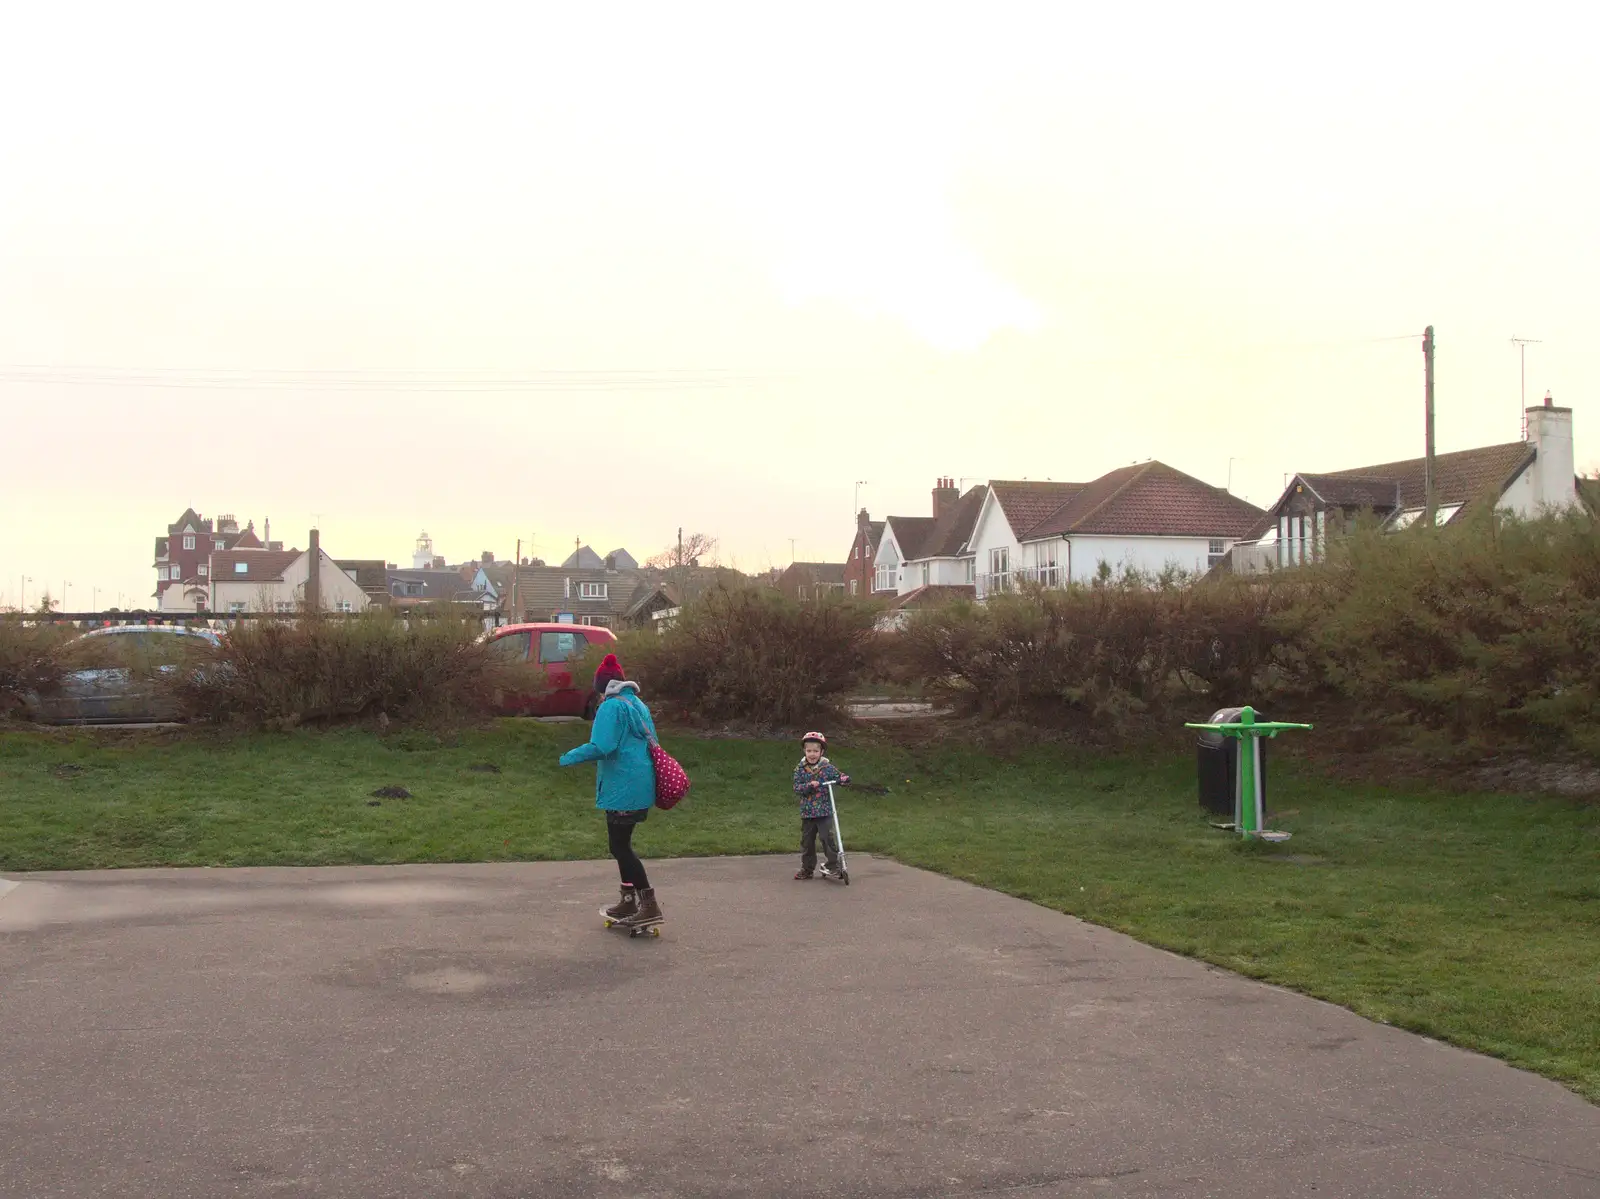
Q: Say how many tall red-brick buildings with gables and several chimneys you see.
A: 1